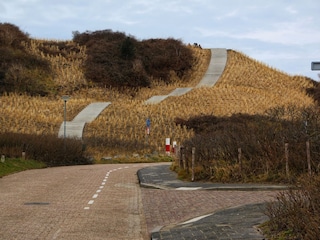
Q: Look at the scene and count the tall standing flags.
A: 0